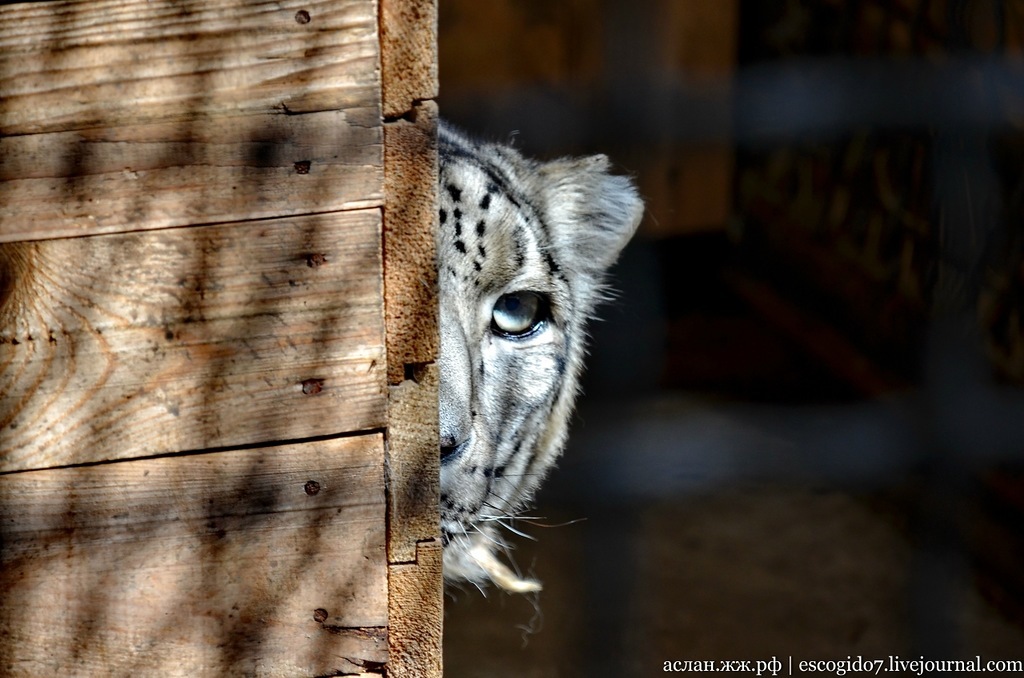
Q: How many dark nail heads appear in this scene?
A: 6